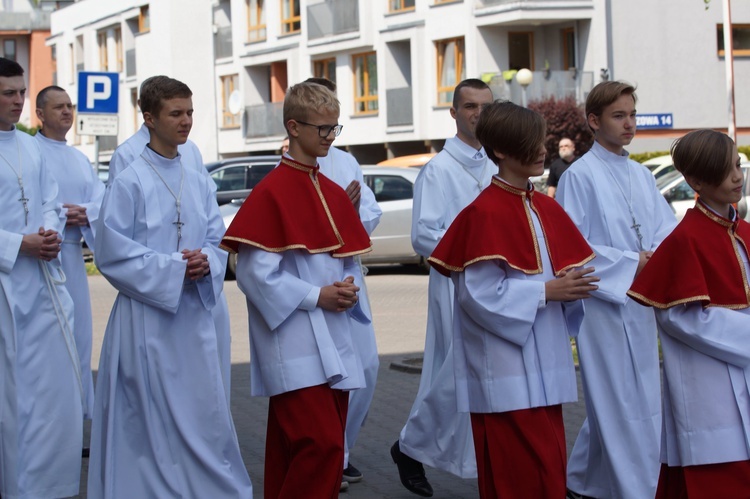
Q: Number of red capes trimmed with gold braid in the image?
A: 3